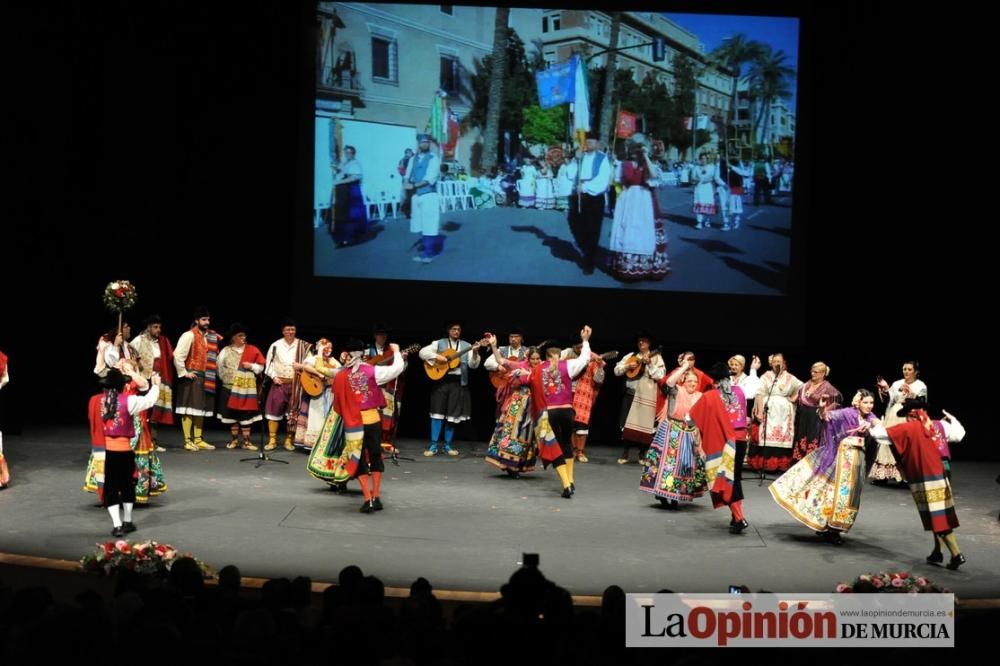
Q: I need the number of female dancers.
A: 5